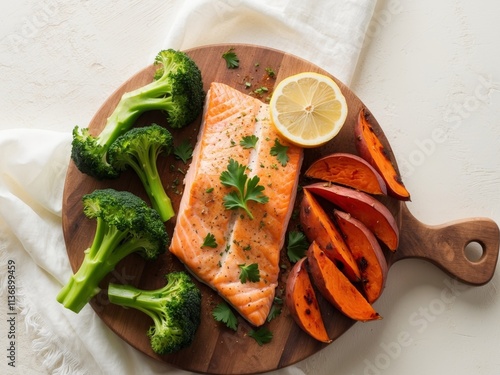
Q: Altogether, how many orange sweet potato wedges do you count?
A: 7